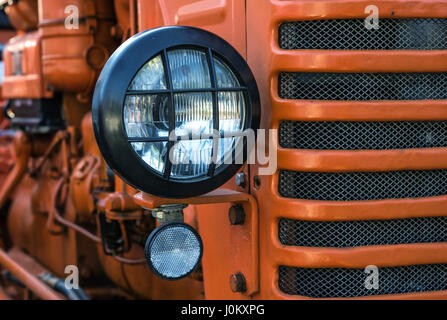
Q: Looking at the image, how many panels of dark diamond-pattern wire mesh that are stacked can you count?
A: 6